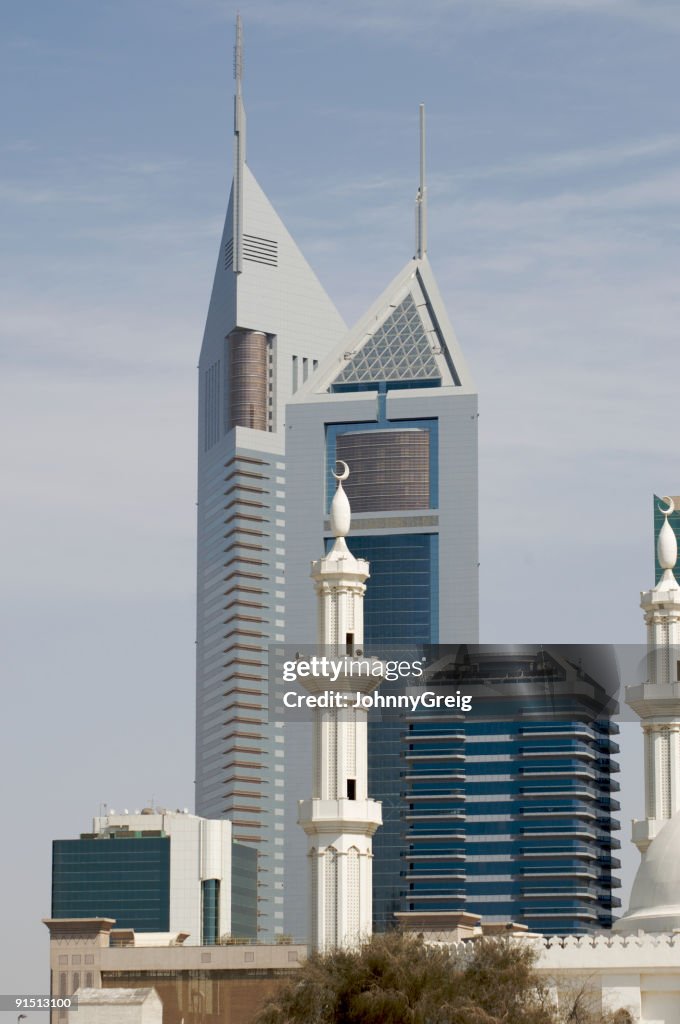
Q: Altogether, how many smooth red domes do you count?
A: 0